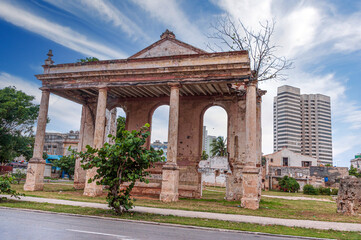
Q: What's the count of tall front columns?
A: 4